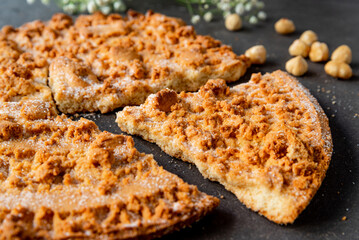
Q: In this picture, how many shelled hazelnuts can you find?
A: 9